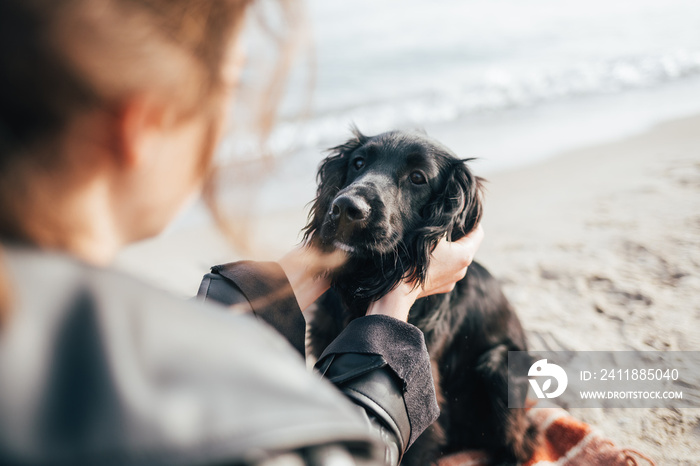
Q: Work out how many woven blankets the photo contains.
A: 1